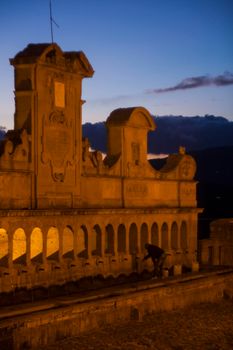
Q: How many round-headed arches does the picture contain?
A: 15